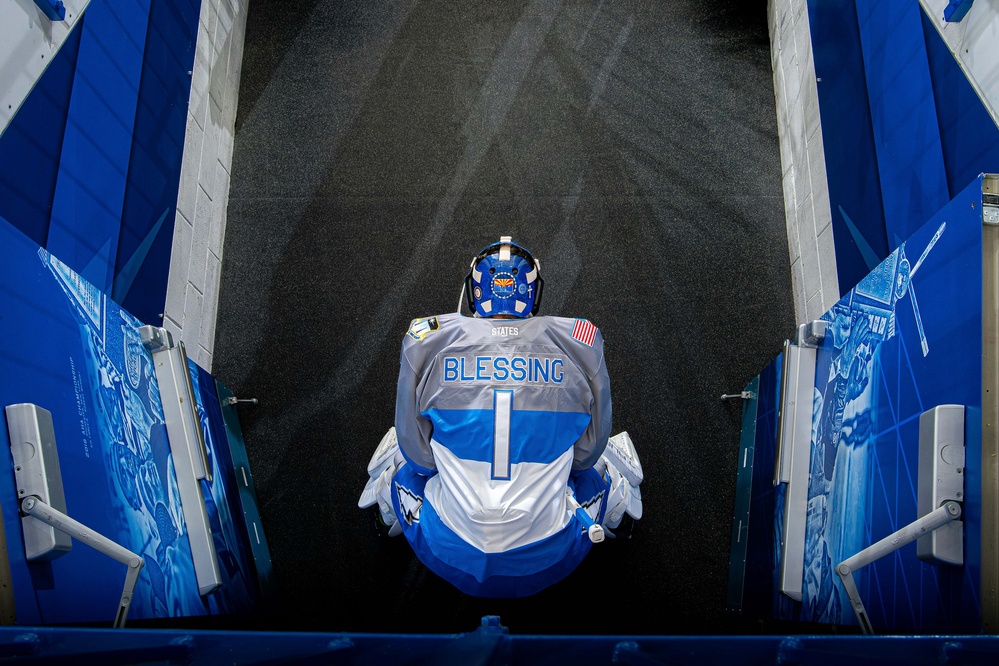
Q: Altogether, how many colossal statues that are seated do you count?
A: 0